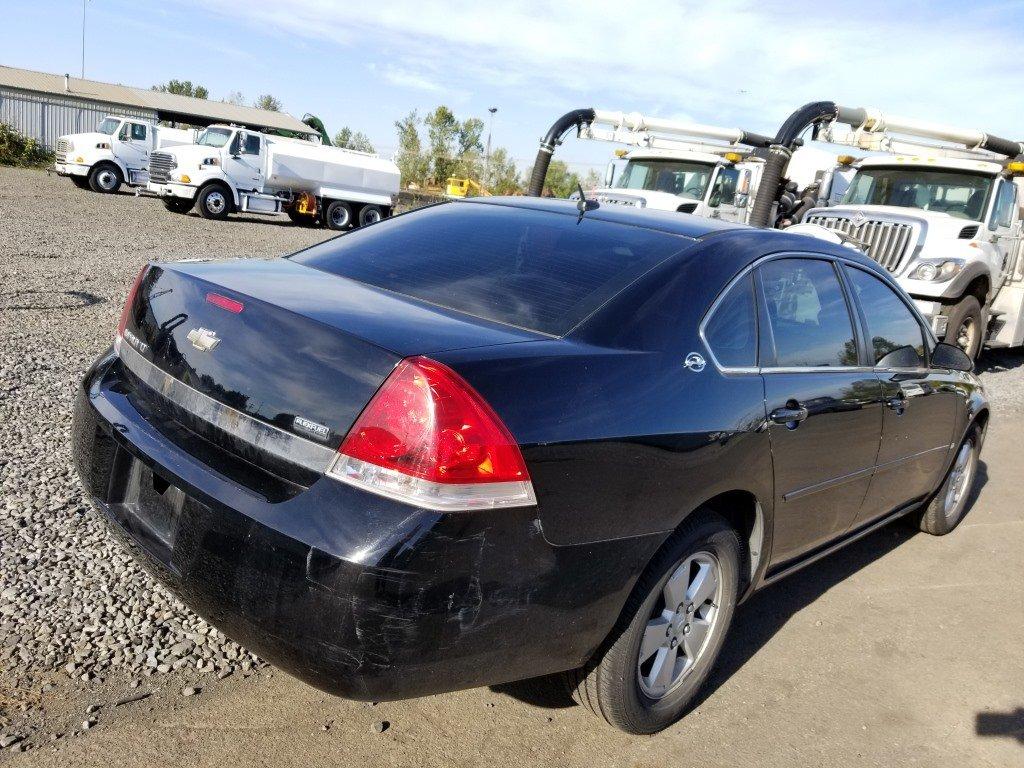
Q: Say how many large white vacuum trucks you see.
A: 2